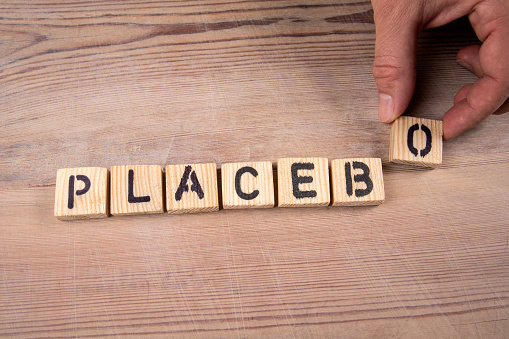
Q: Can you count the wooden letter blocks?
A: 7